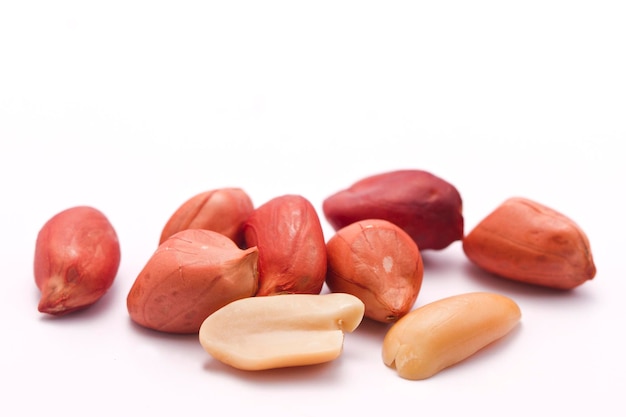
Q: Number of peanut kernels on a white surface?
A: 9